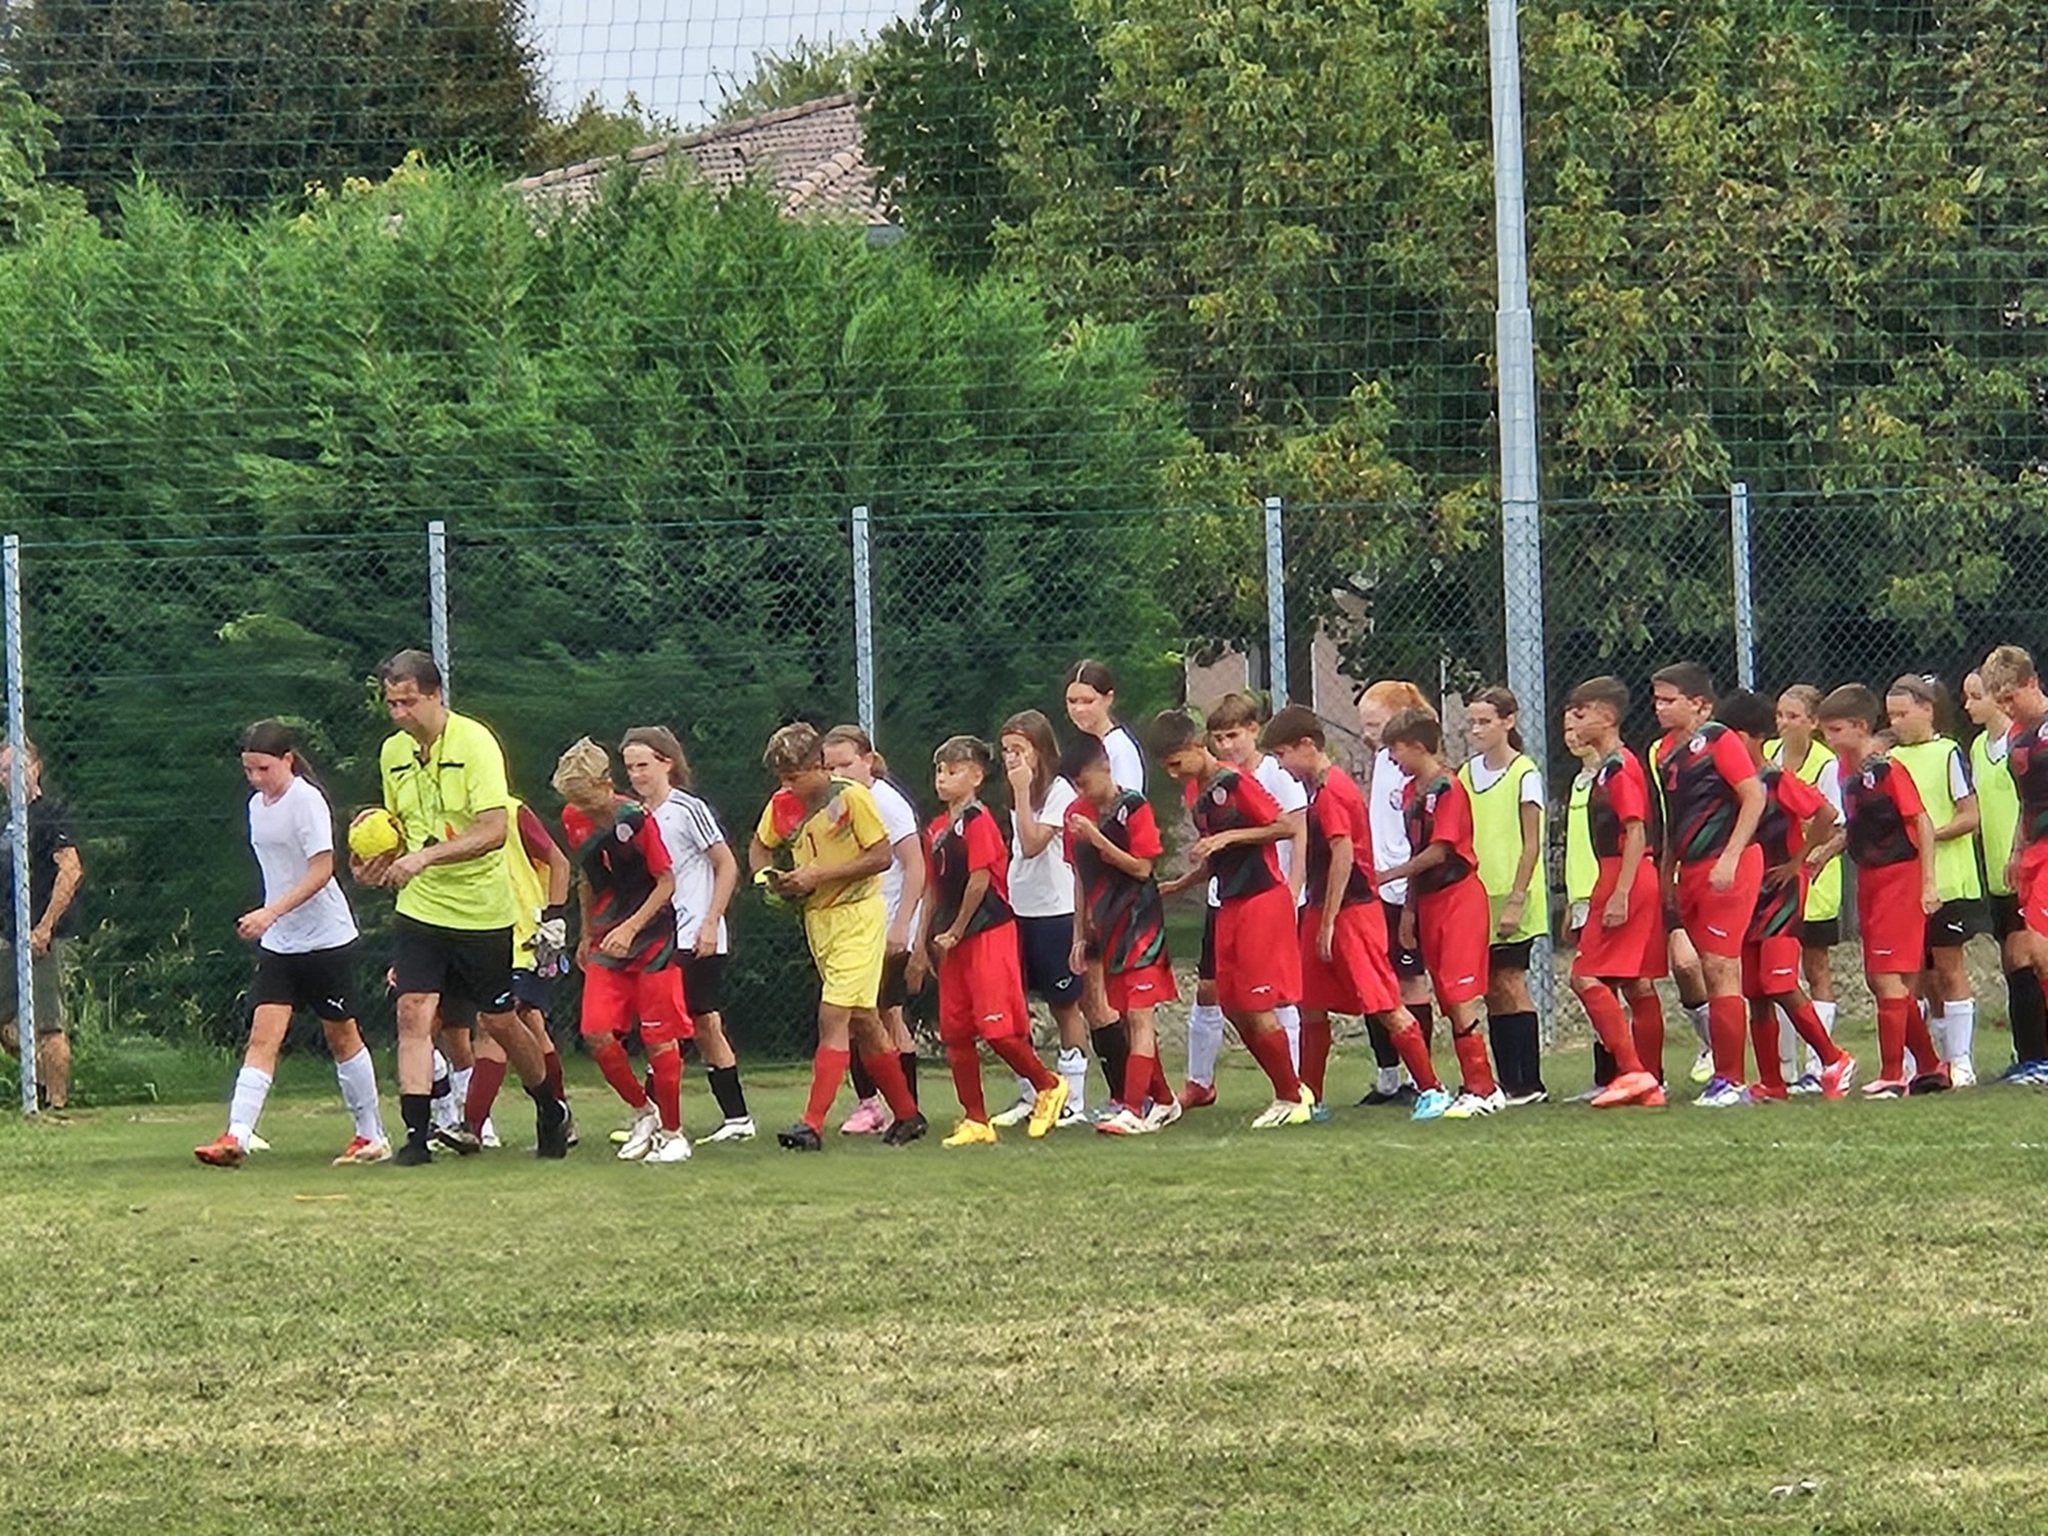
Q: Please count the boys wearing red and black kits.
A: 11